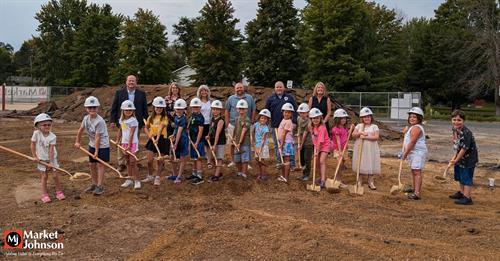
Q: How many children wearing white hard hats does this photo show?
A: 15